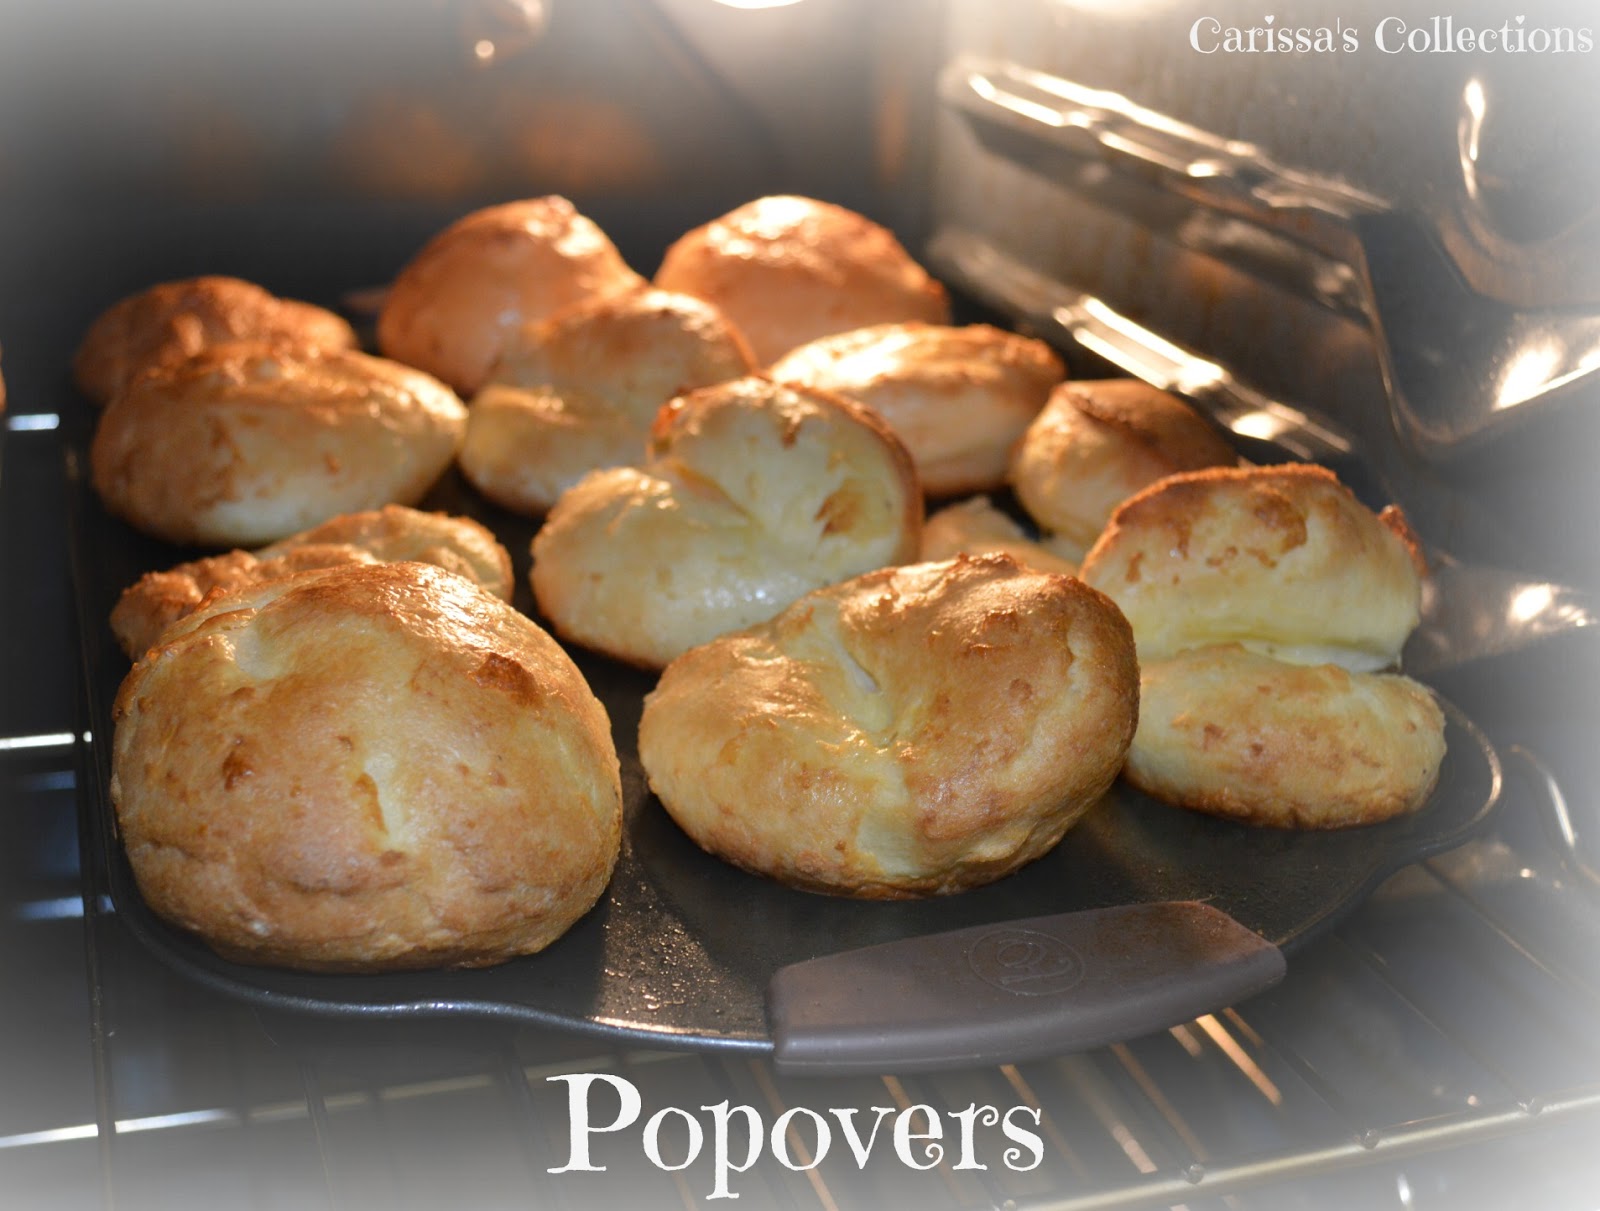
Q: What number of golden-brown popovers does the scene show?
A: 13